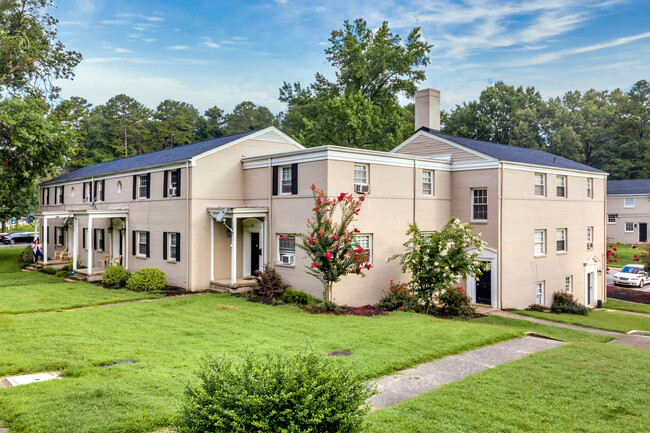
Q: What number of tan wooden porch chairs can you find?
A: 4